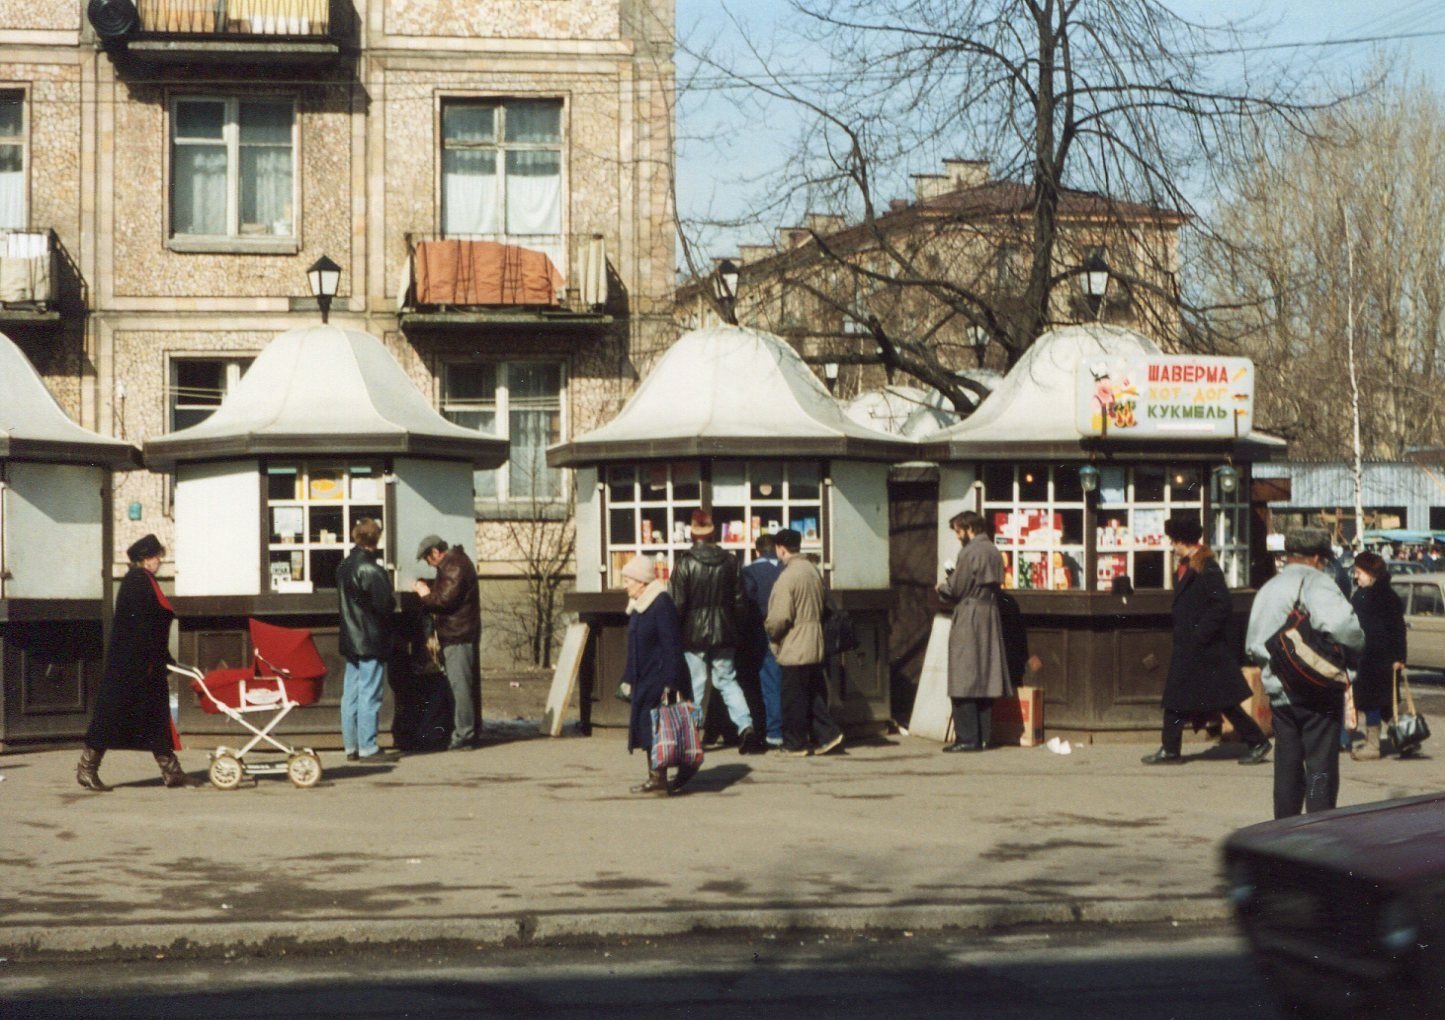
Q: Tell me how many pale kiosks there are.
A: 4